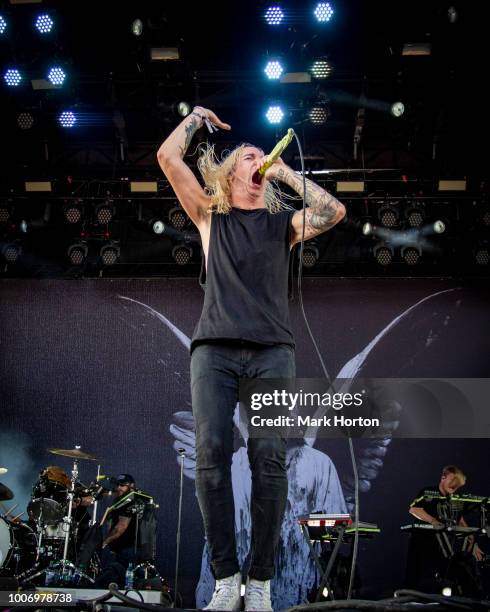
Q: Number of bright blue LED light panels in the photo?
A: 9